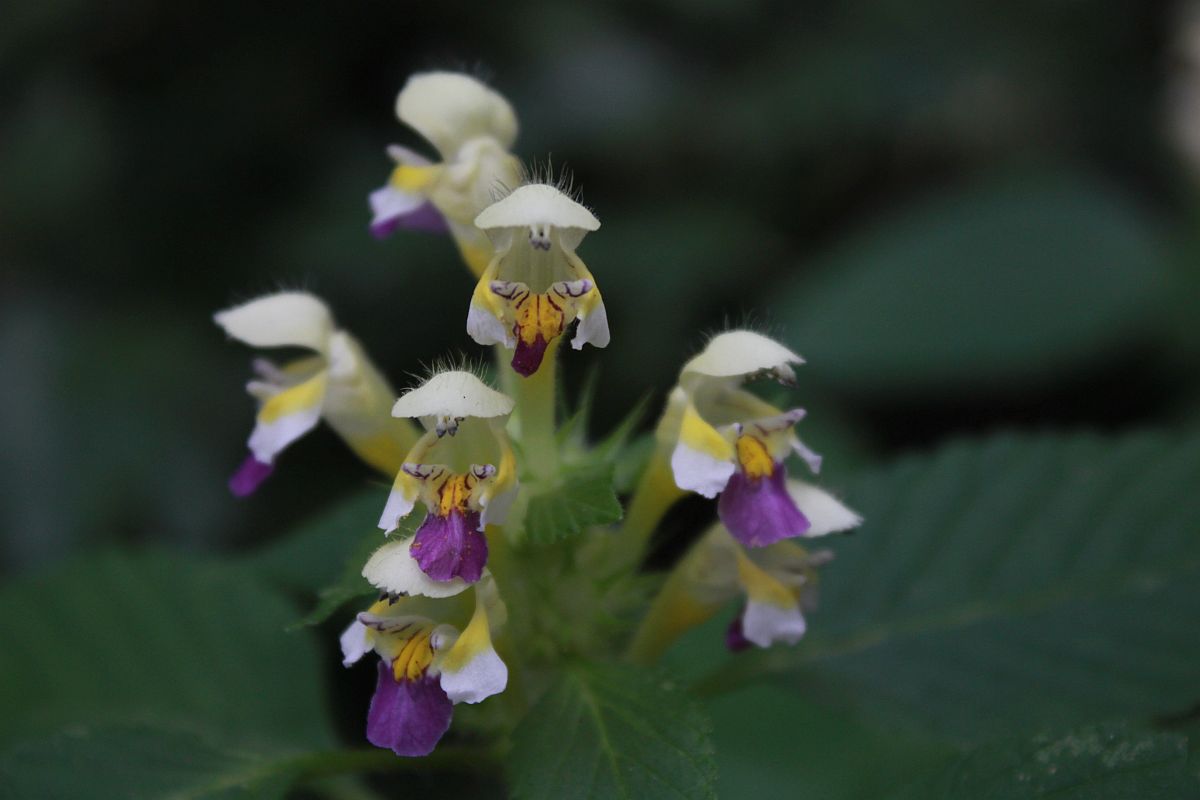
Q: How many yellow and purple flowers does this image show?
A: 7